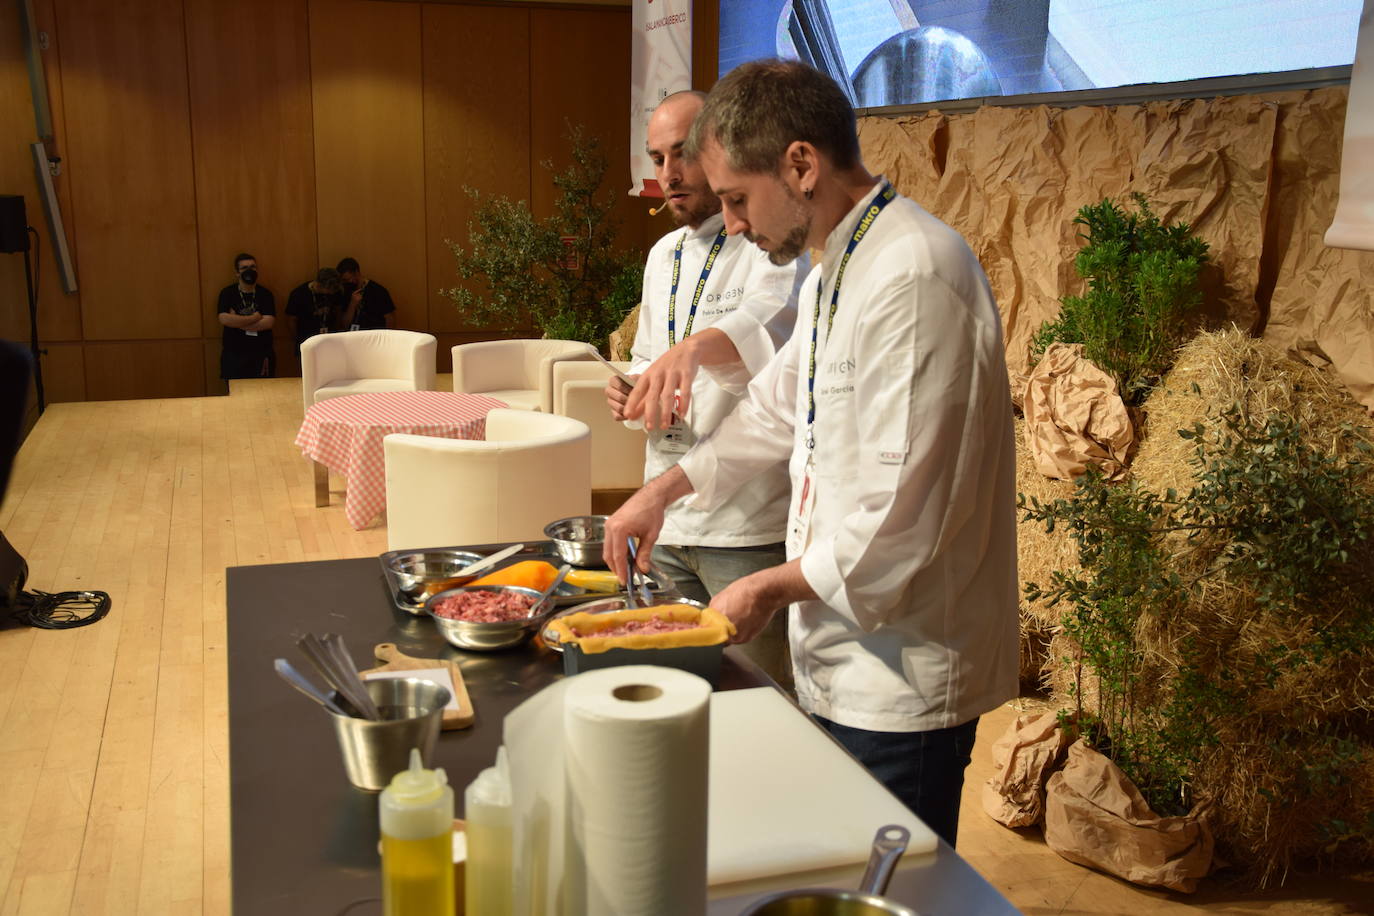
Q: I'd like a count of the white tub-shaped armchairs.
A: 4